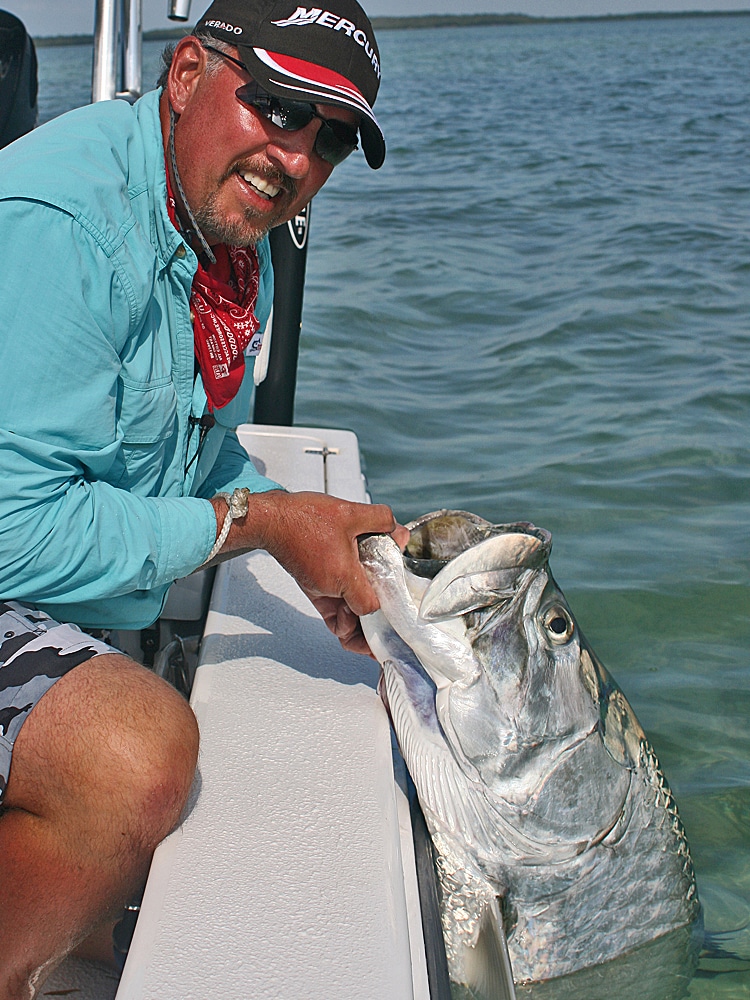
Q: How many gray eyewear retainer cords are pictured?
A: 1